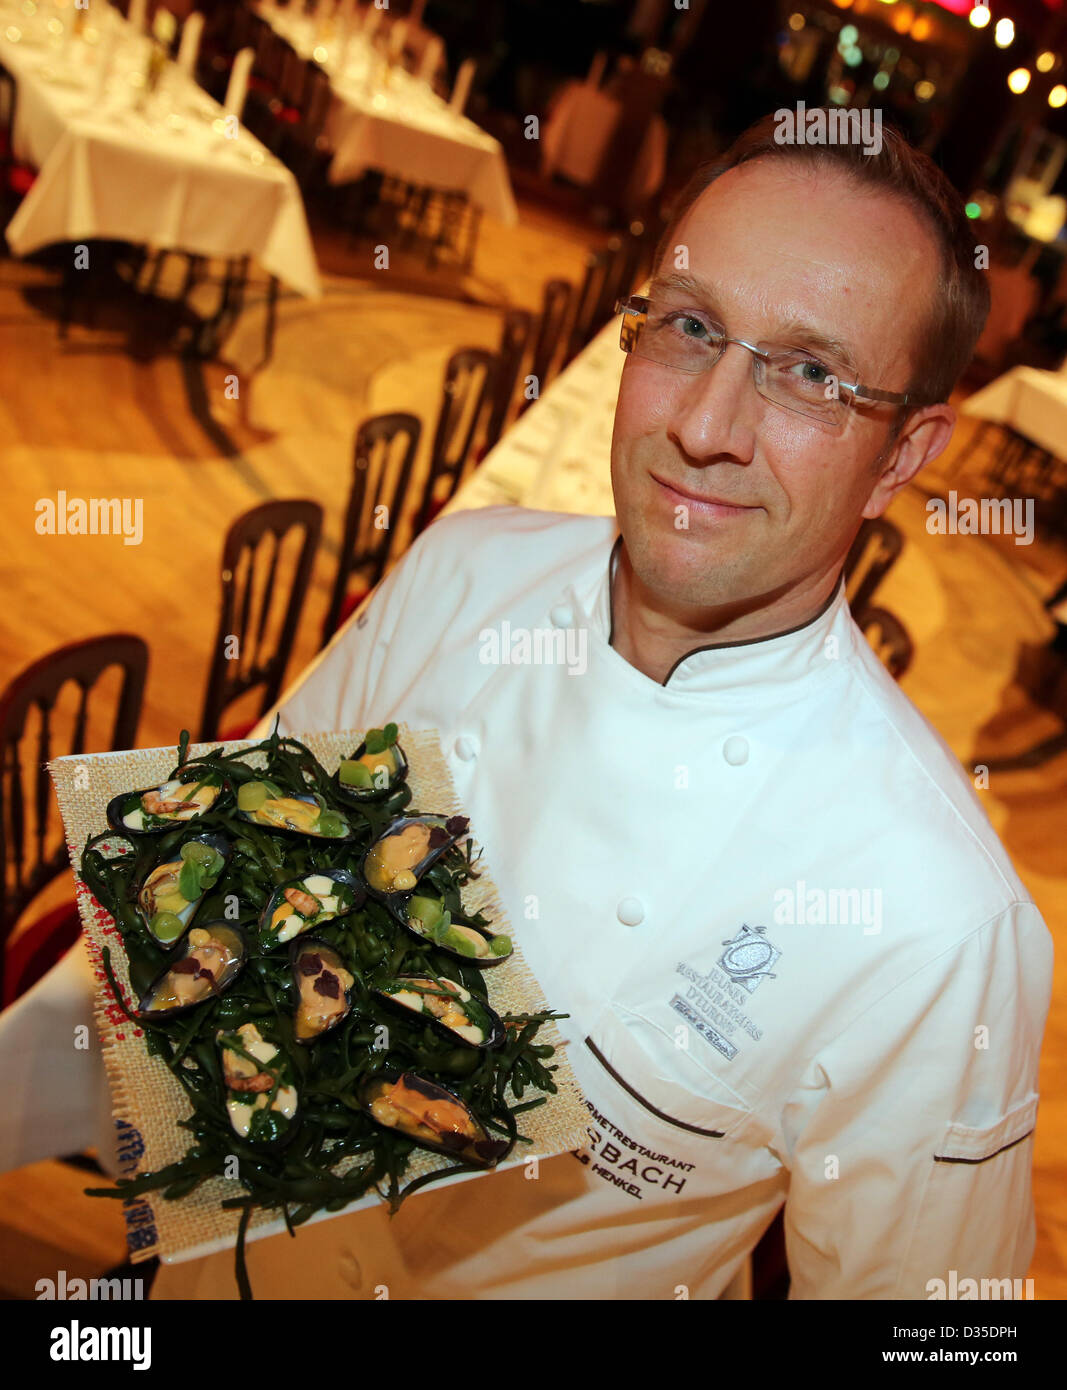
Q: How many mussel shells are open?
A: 12